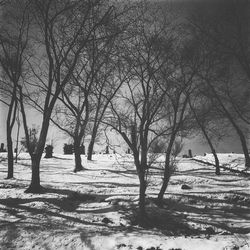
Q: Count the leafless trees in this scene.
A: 8